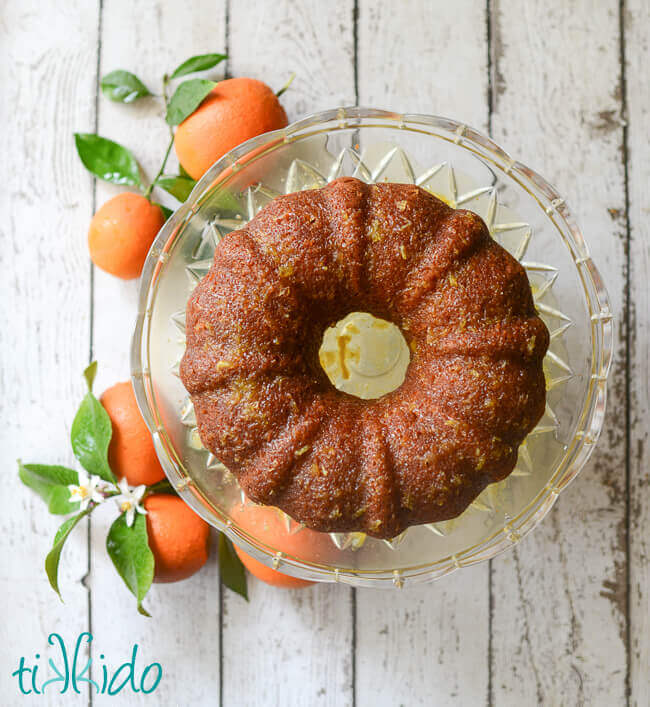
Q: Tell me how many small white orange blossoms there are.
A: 2